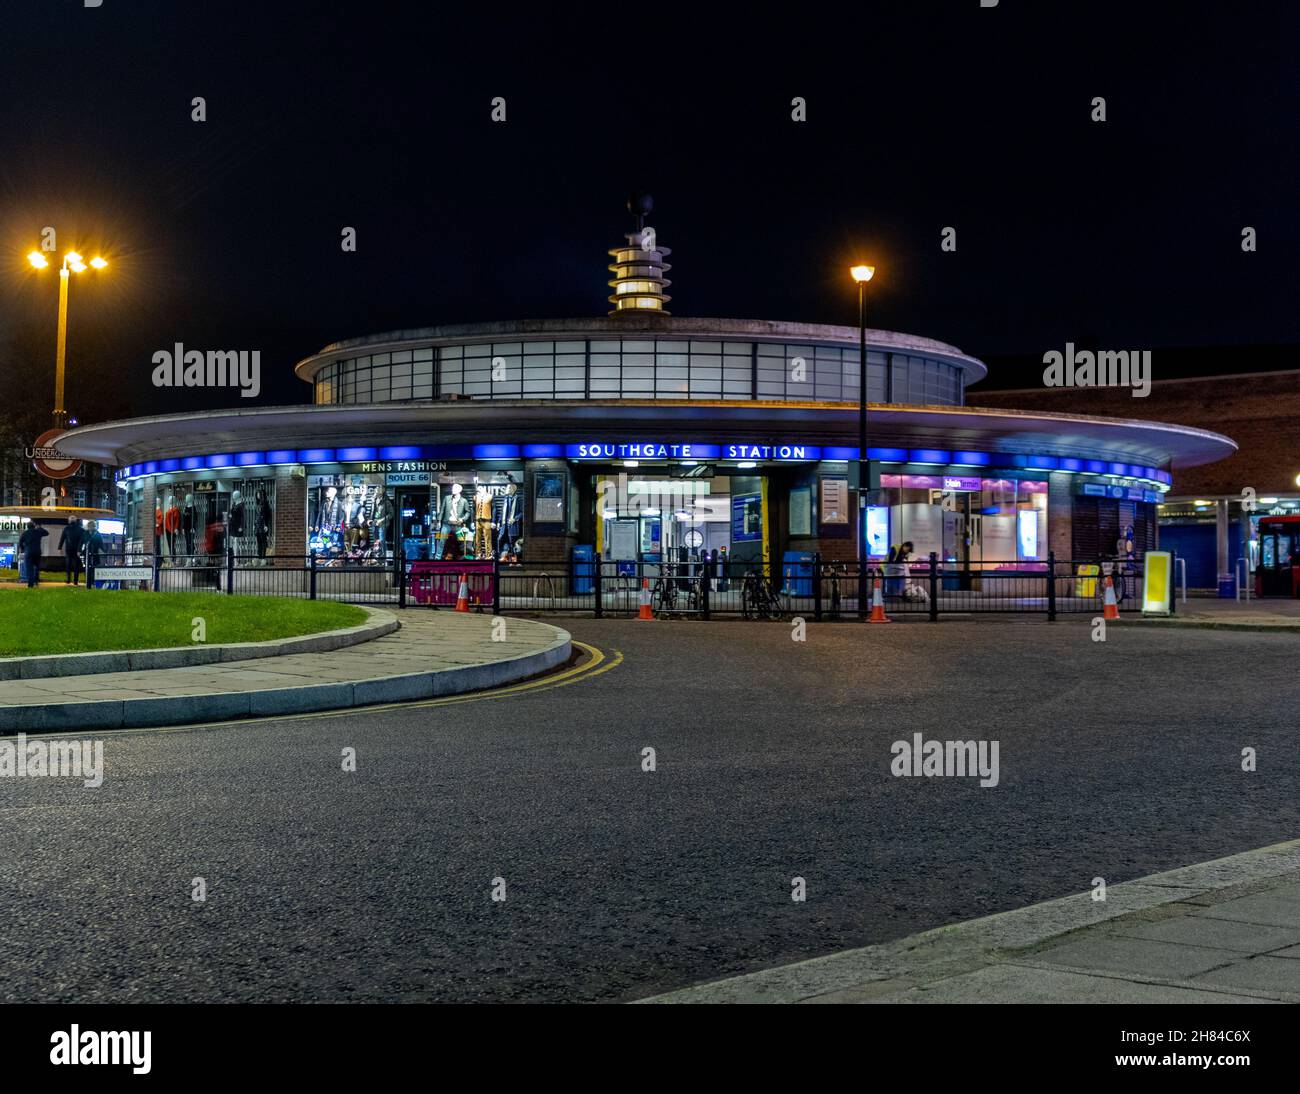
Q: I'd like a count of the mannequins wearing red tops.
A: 2